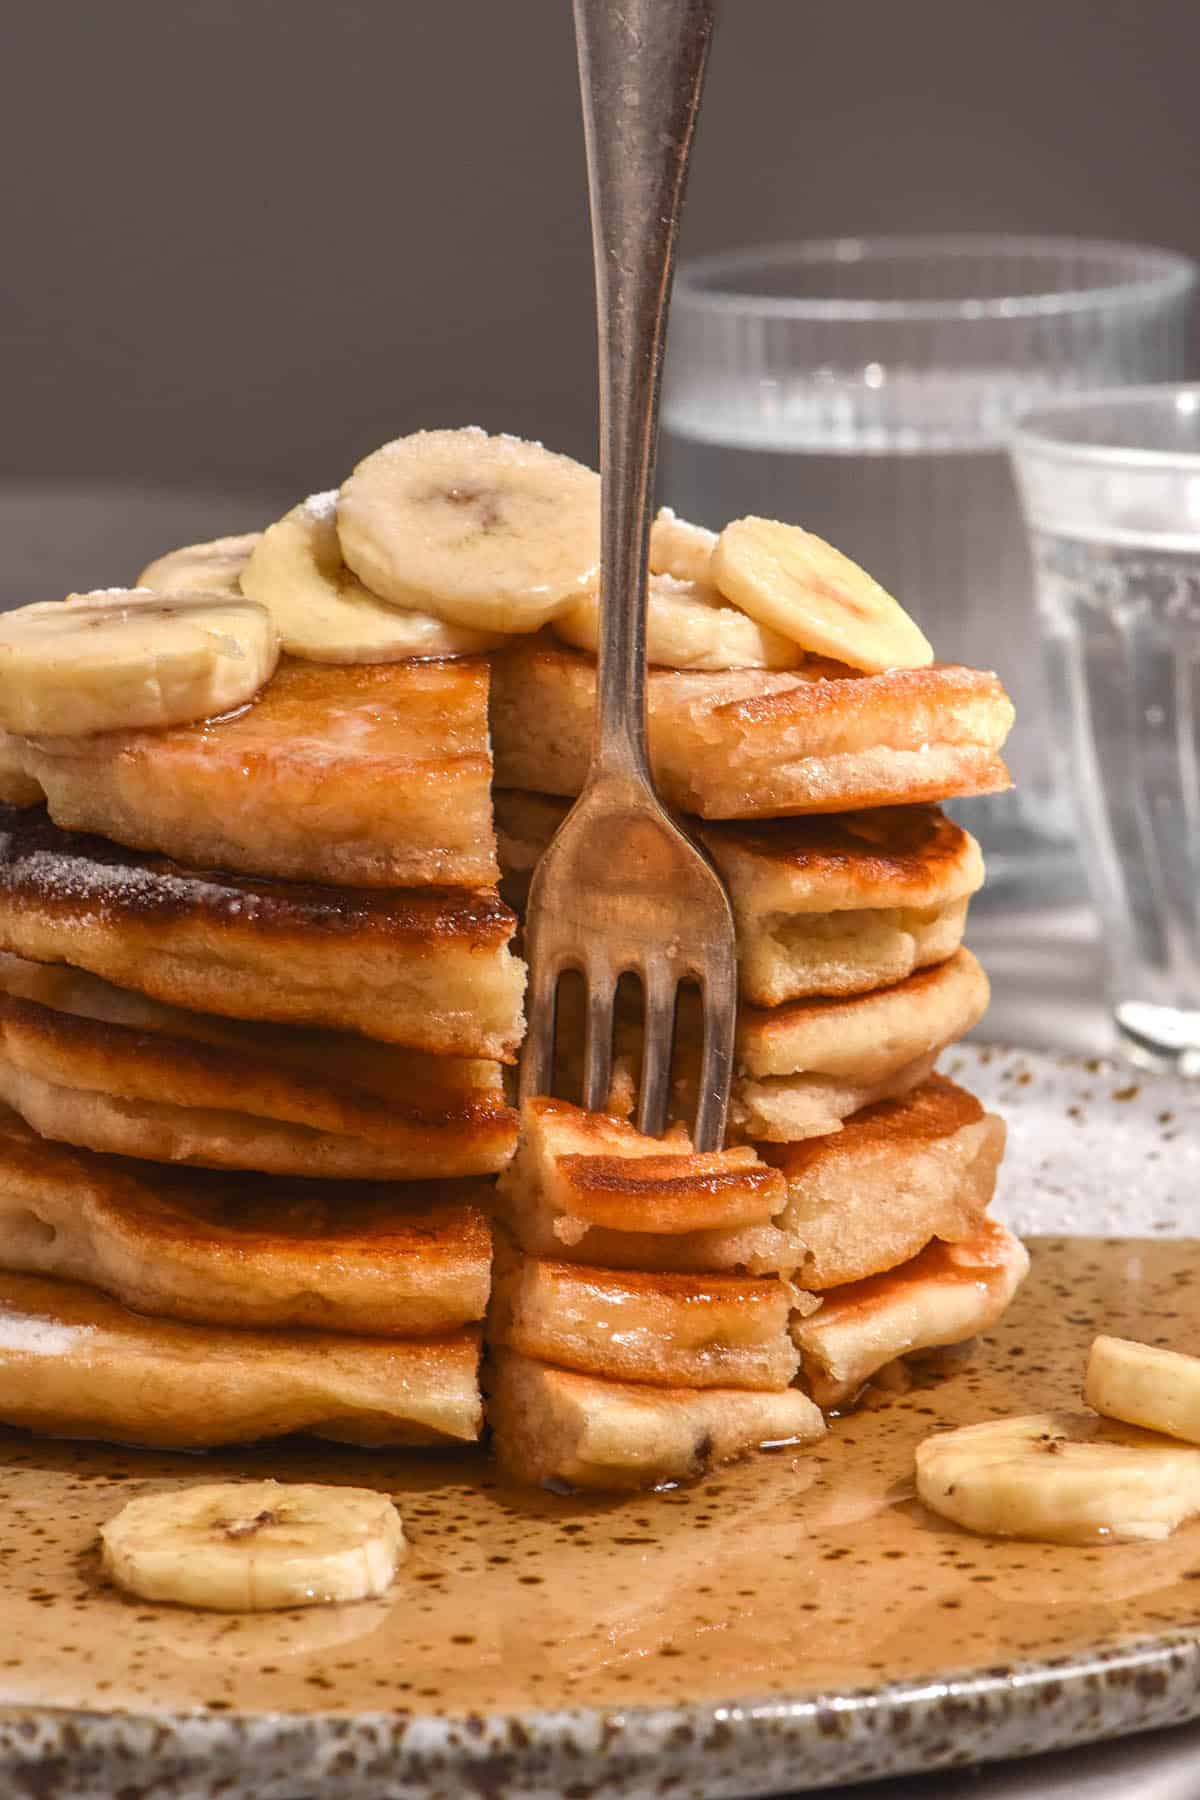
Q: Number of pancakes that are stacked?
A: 5